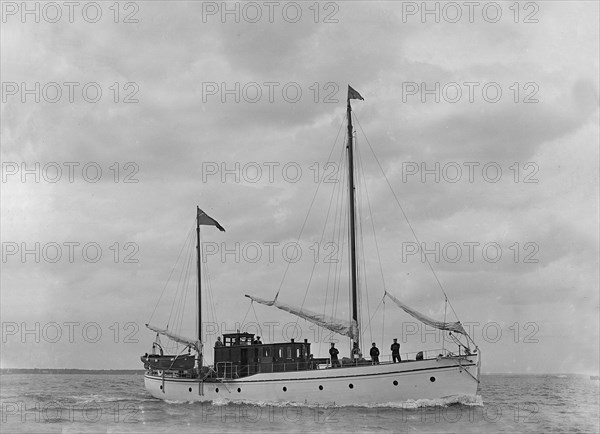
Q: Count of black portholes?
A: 9